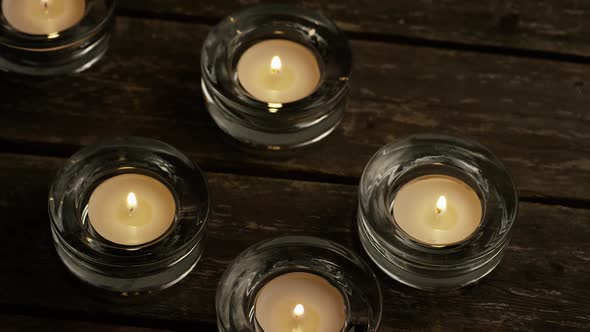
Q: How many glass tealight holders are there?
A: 5